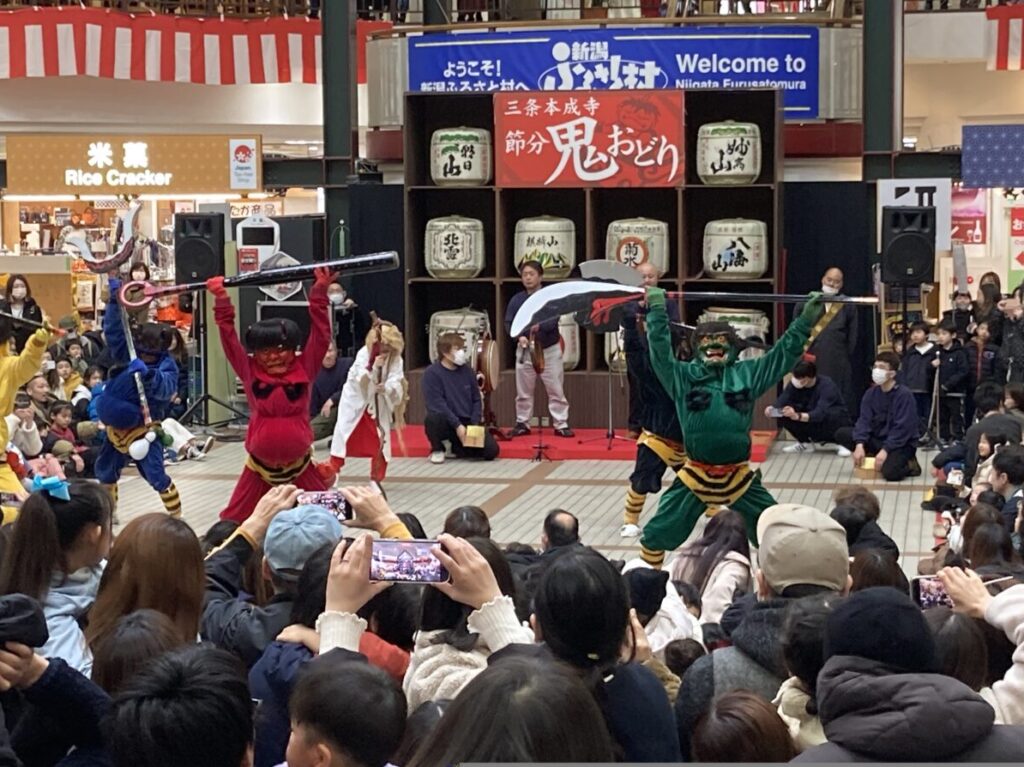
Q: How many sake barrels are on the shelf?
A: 10